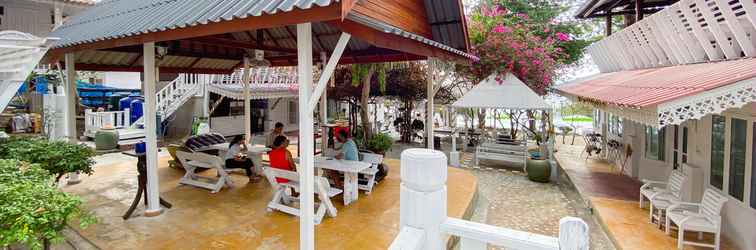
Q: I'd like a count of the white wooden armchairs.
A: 2